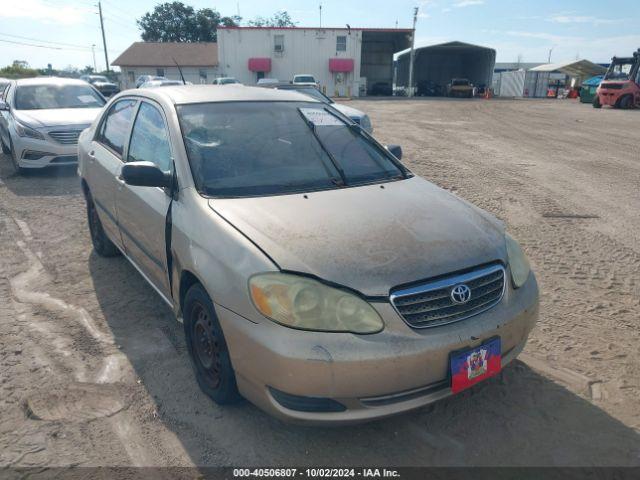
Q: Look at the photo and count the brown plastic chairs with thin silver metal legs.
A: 0